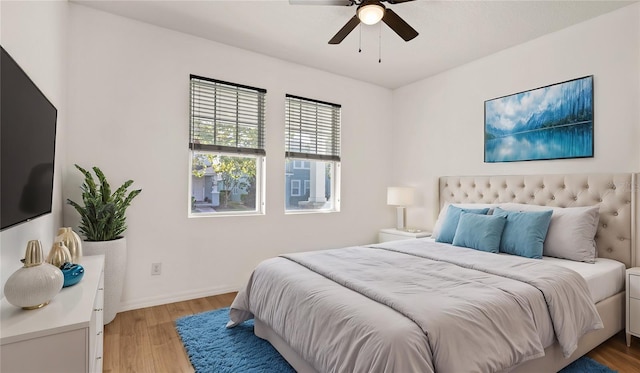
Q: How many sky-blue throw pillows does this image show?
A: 3